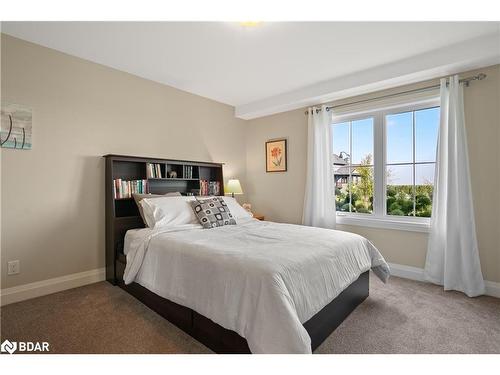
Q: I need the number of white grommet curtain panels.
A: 2